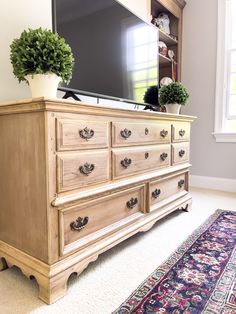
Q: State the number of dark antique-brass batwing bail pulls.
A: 12